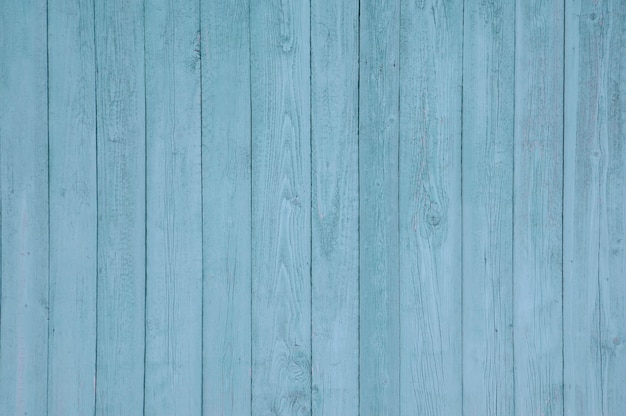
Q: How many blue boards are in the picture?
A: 12